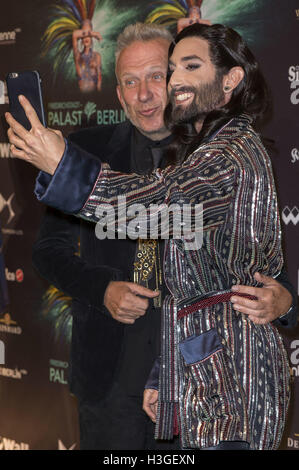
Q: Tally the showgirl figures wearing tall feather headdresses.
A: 2